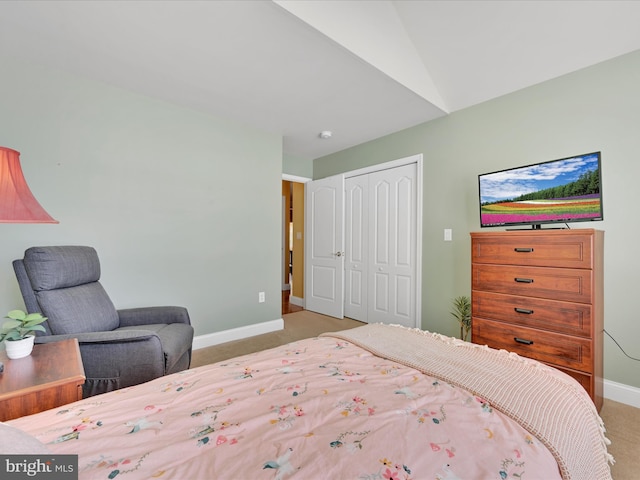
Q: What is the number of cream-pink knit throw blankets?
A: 1